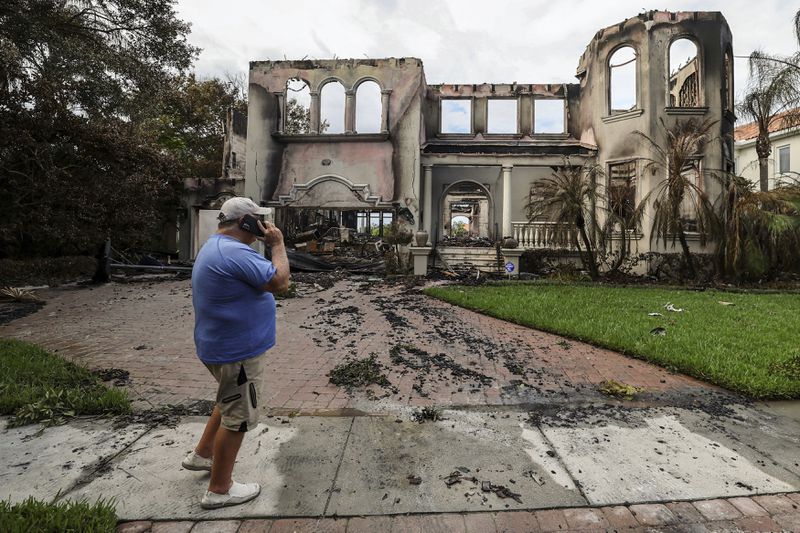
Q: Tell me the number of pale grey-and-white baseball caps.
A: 1